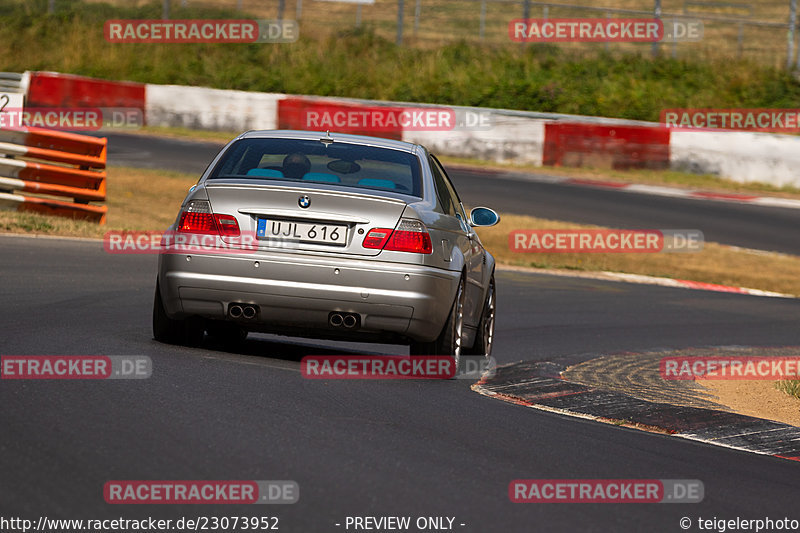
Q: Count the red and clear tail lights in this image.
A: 2